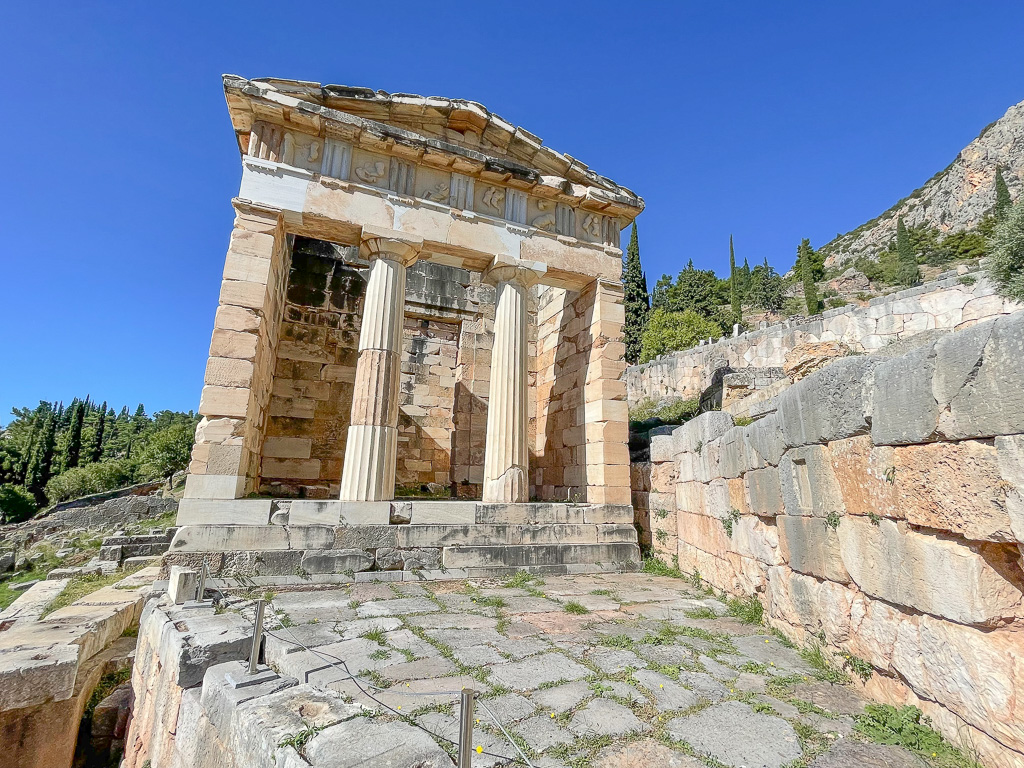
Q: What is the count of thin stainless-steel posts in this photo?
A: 3